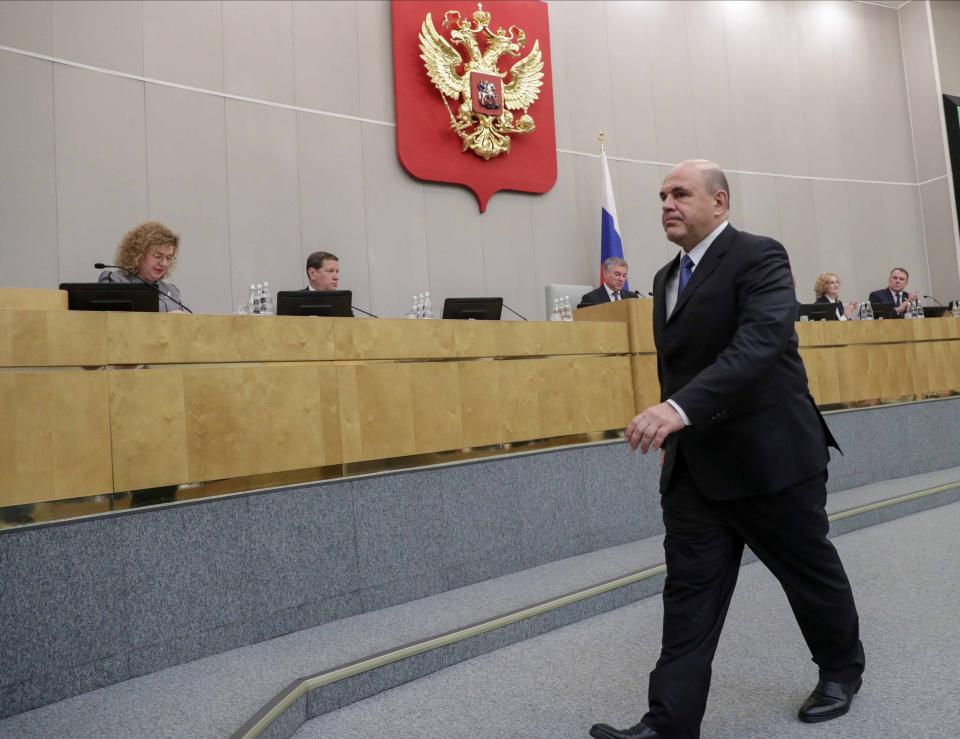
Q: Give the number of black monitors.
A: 6